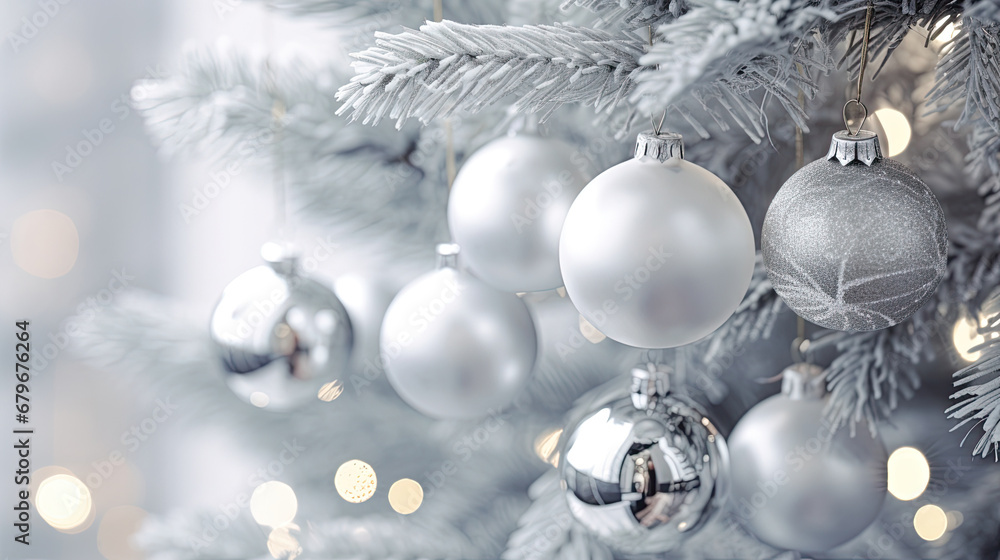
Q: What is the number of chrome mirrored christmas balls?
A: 2